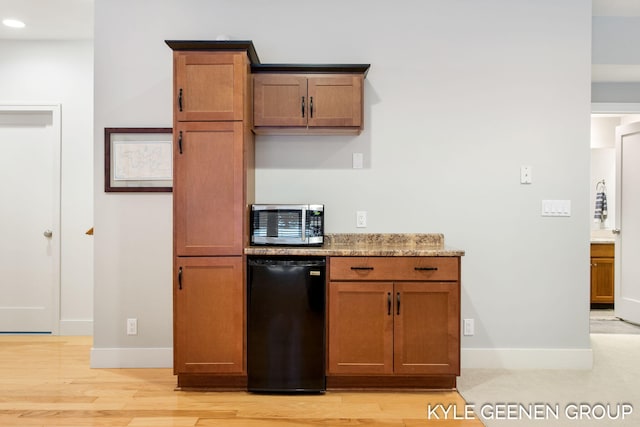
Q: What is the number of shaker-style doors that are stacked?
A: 3